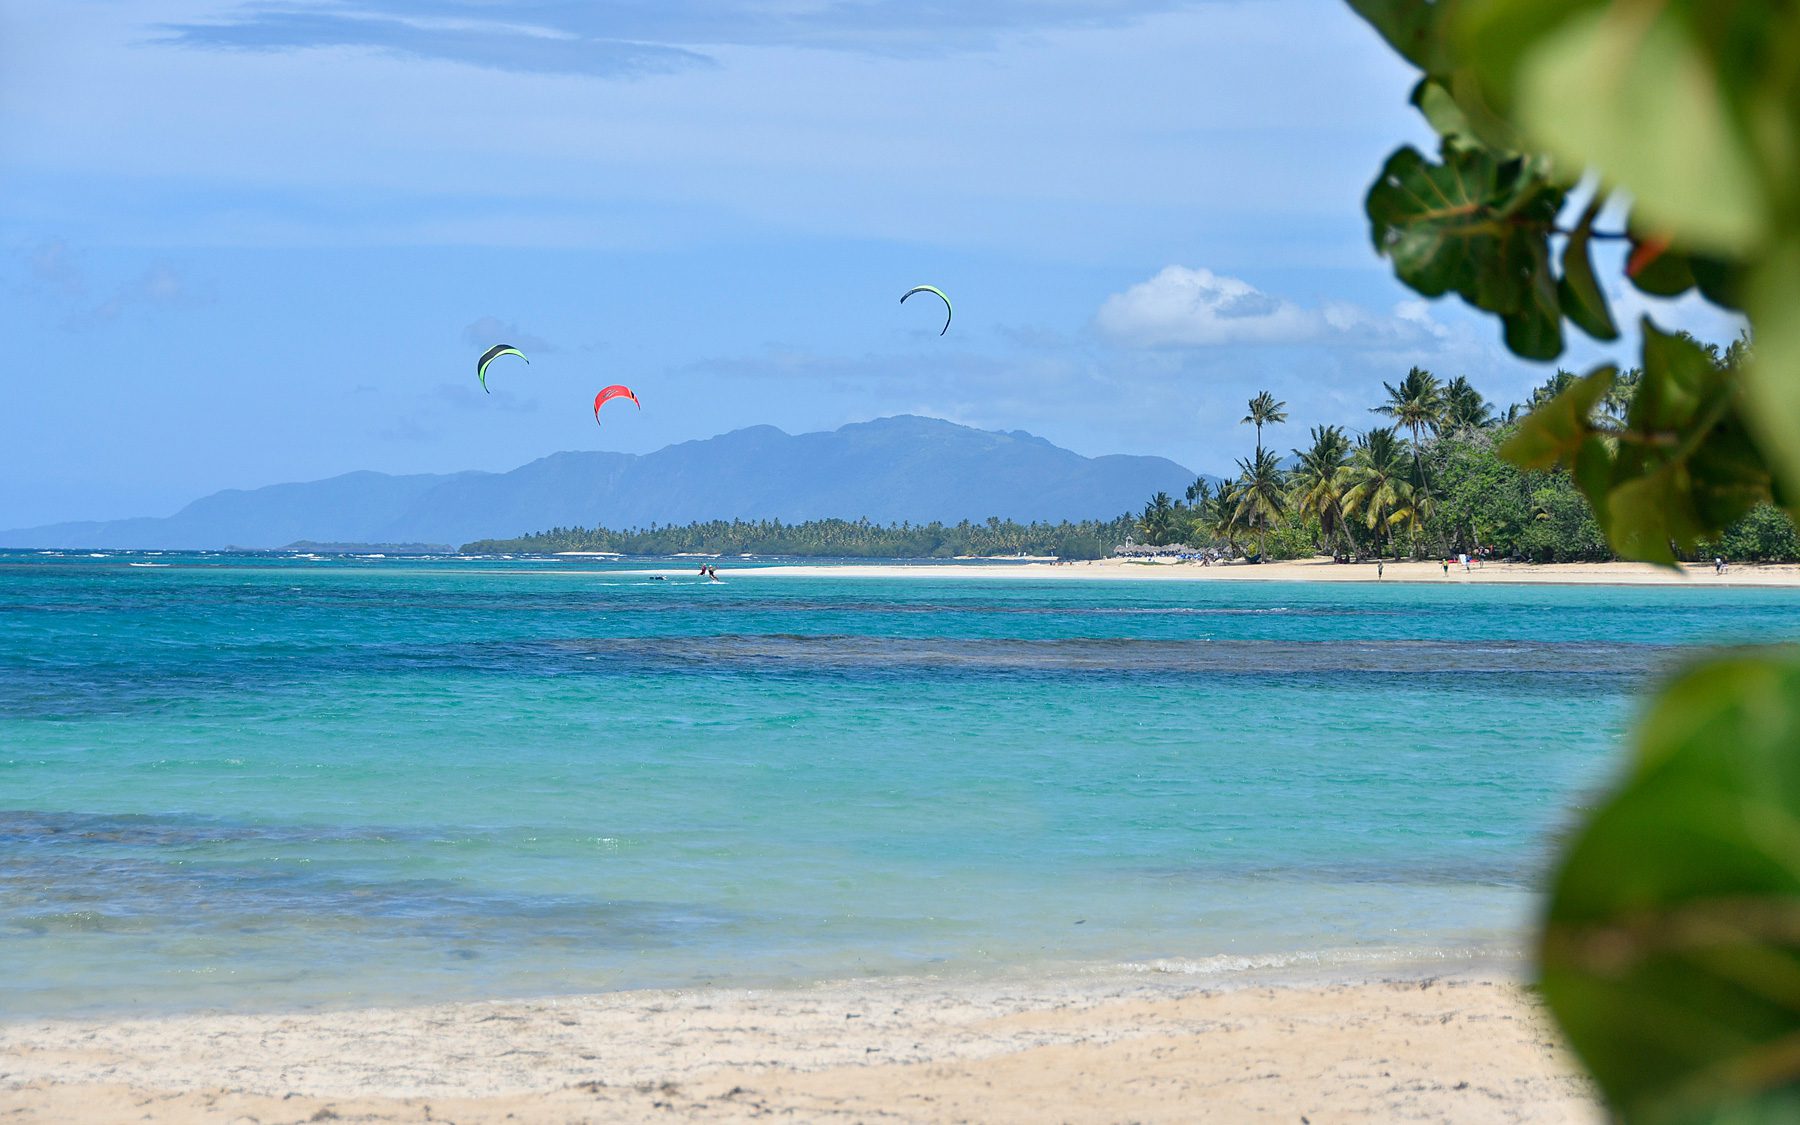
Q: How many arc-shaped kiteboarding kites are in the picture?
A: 3